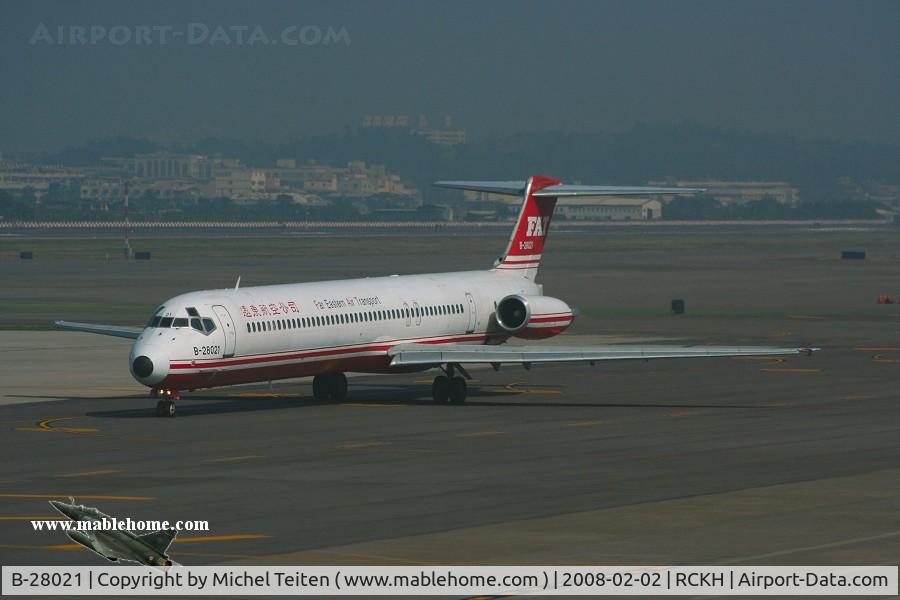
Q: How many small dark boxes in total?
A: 4